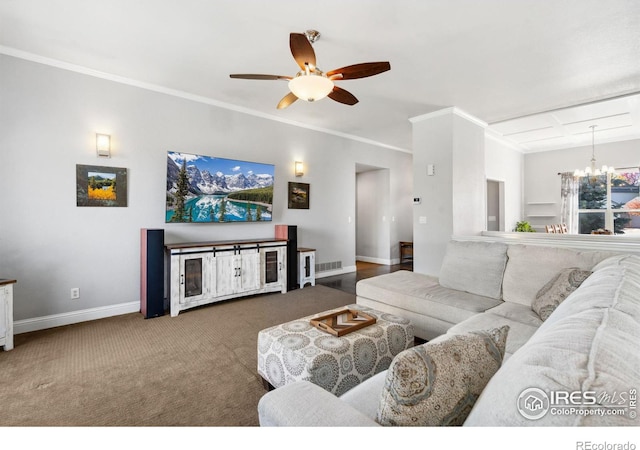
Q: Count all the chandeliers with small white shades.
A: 1